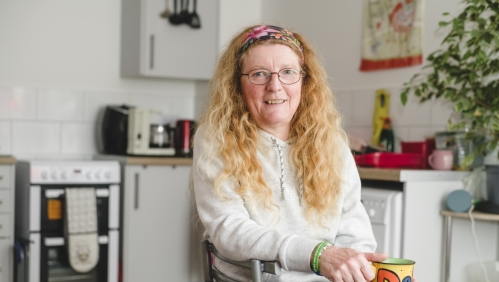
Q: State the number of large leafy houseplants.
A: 1